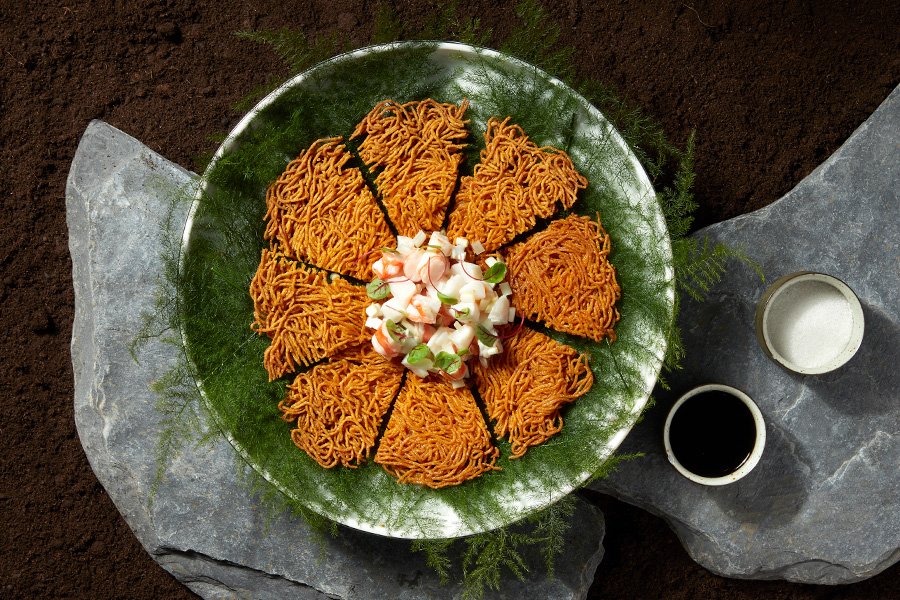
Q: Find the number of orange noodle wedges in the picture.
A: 8